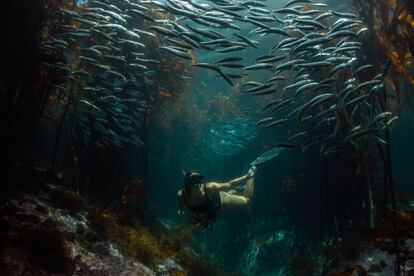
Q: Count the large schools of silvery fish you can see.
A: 2